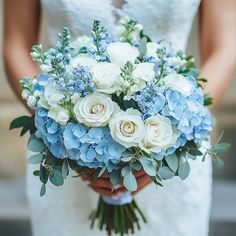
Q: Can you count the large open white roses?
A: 3